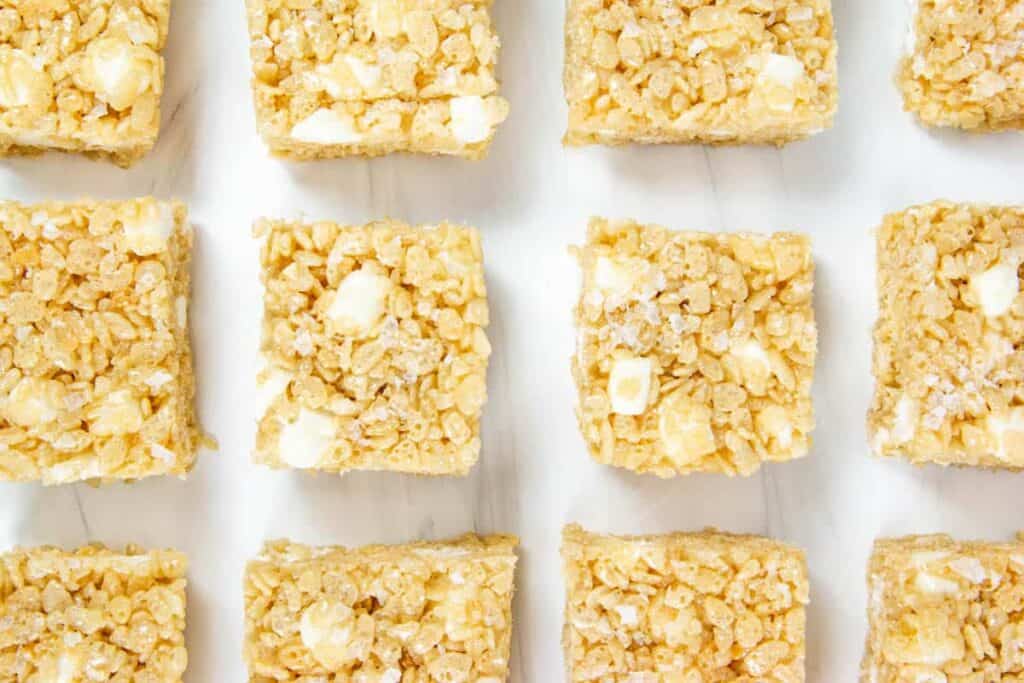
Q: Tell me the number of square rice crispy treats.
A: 12